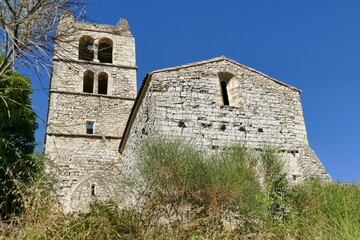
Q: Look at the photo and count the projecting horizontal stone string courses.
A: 3